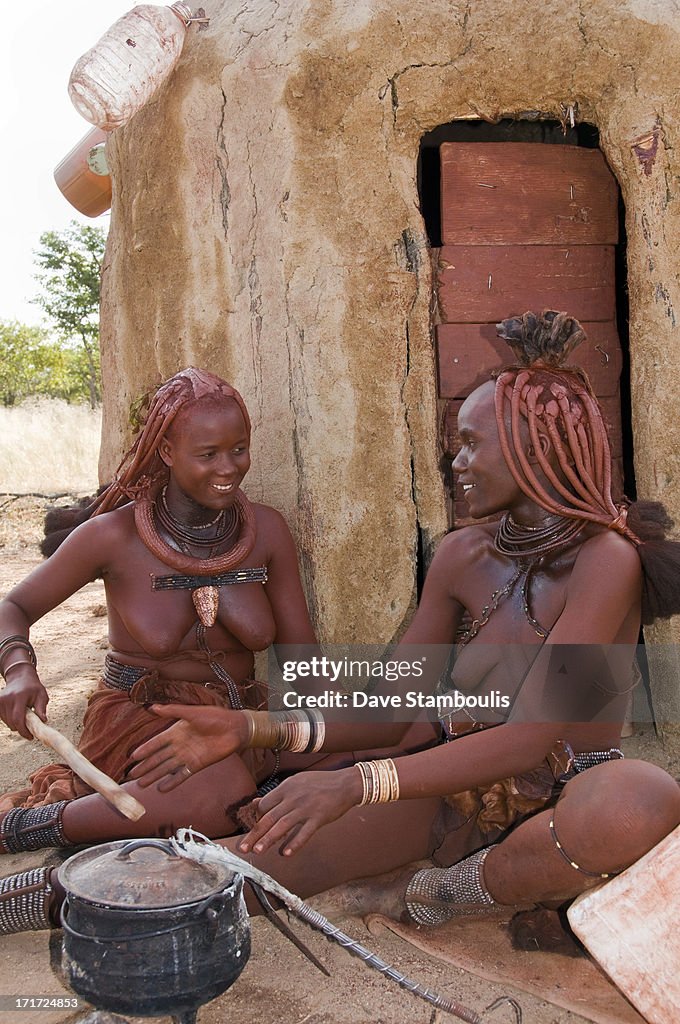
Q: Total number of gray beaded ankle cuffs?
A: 3